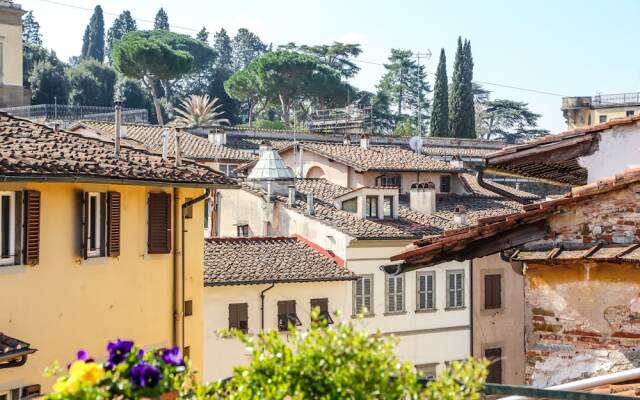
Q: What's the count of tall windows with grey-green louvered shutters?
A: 4